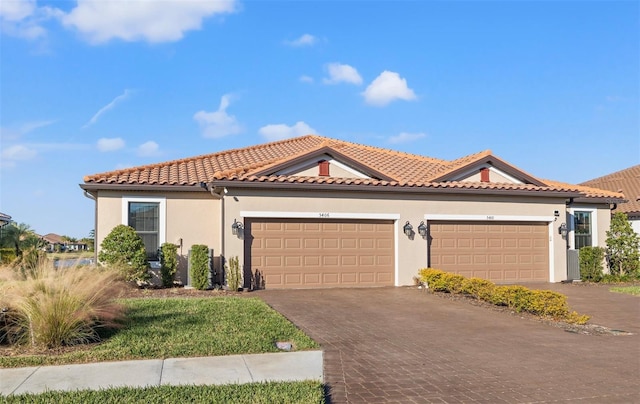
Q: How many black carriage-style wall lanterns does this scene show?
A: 4